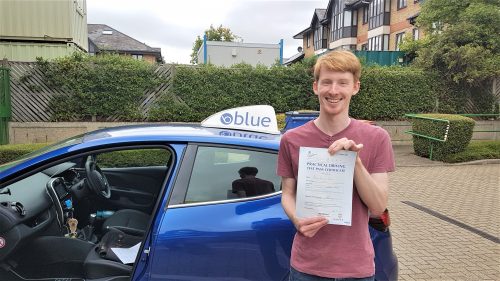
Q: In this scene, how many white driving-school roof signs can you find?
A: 1